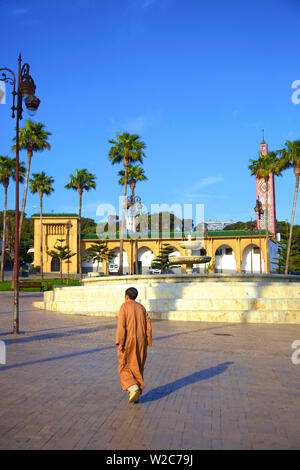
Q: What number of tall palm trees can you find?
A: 8